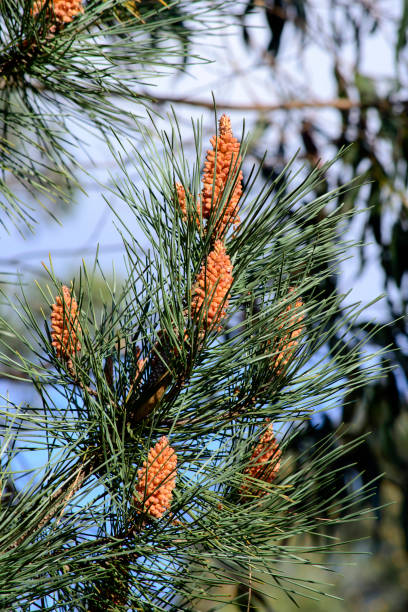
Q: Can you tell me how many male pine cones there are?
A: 8